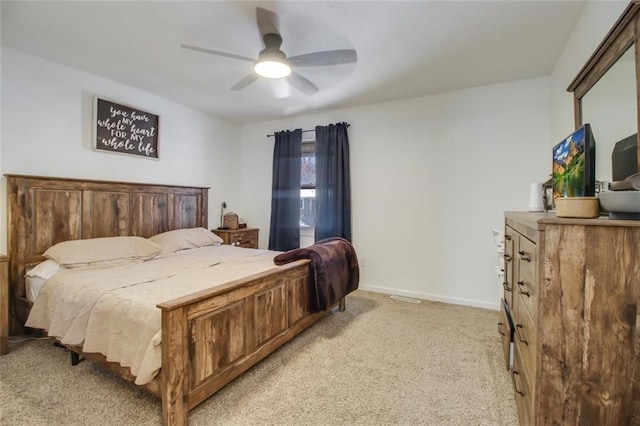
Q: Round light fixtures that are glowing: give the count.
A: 1